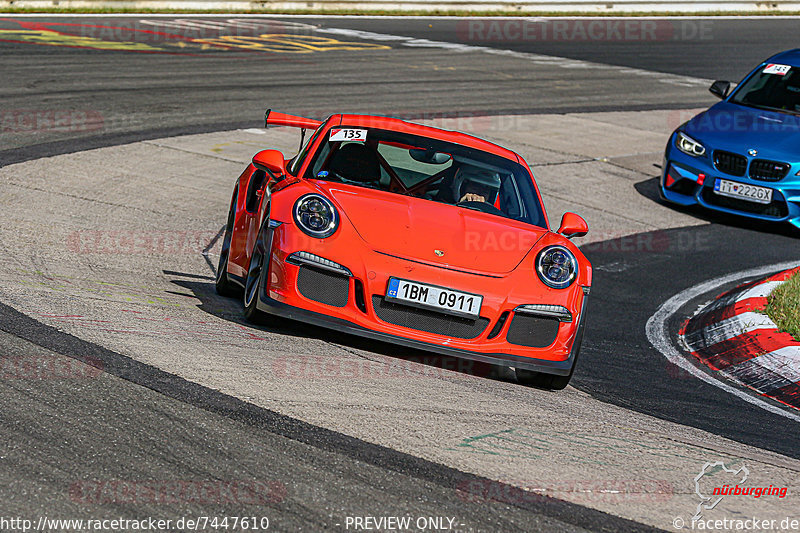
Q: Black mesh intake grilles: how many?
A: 3